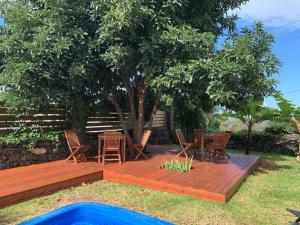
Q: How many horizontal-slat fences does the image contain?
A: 1